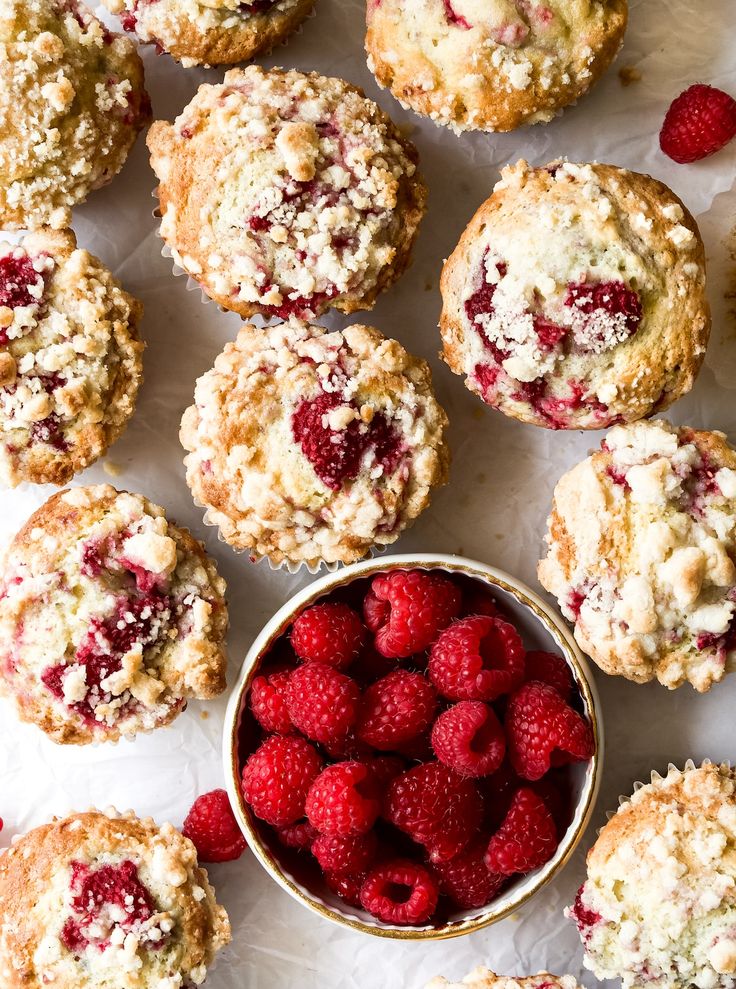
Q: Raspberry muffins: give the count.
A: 12